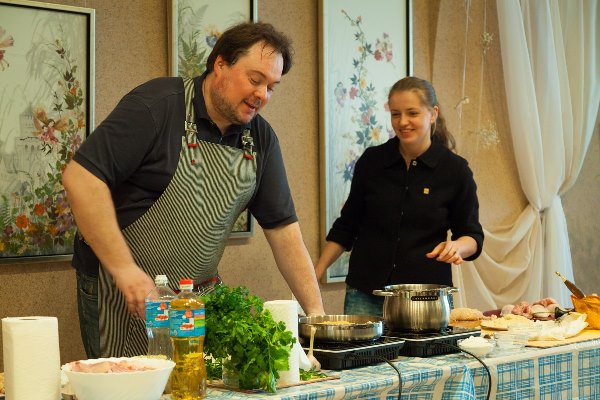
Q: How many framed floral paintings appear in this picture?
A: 3